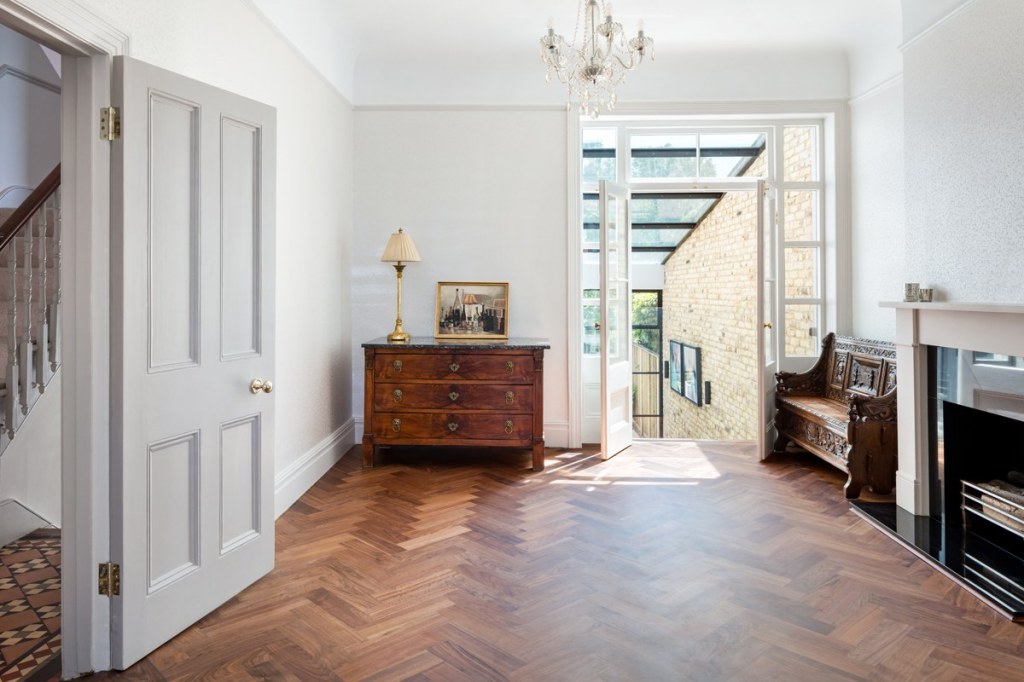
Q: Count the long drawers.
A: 3